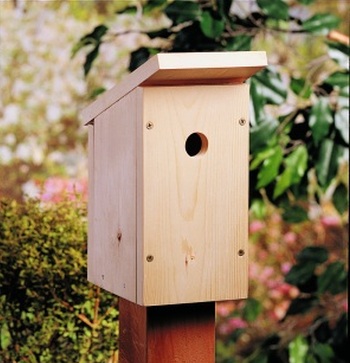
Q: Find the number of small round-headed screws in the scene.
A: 4